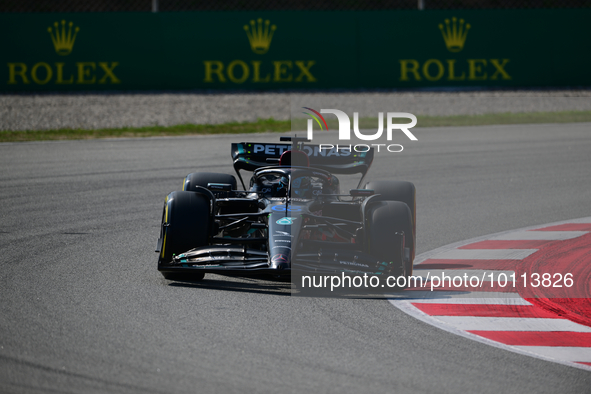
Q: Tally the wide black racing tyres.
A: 4